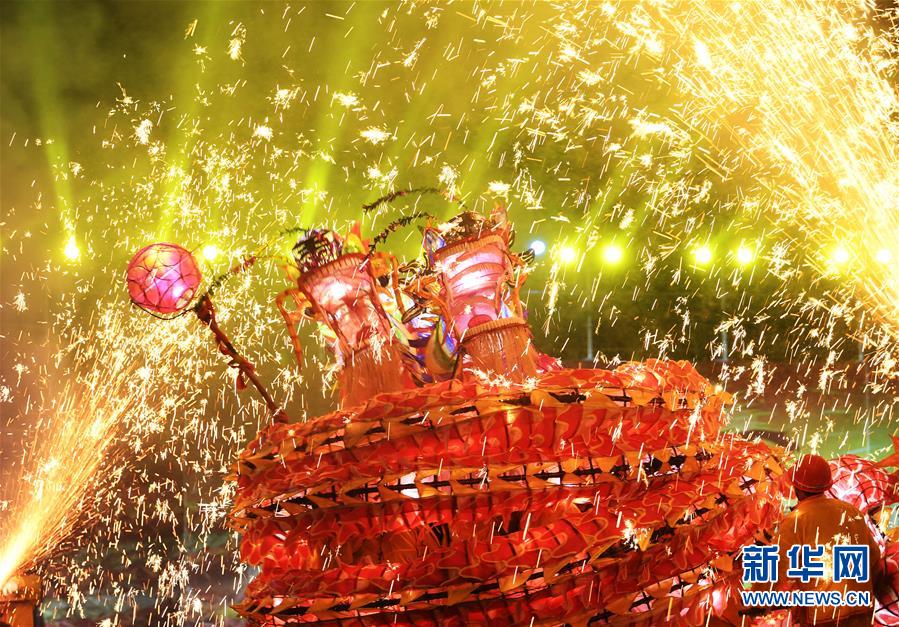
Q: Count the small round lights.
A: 9